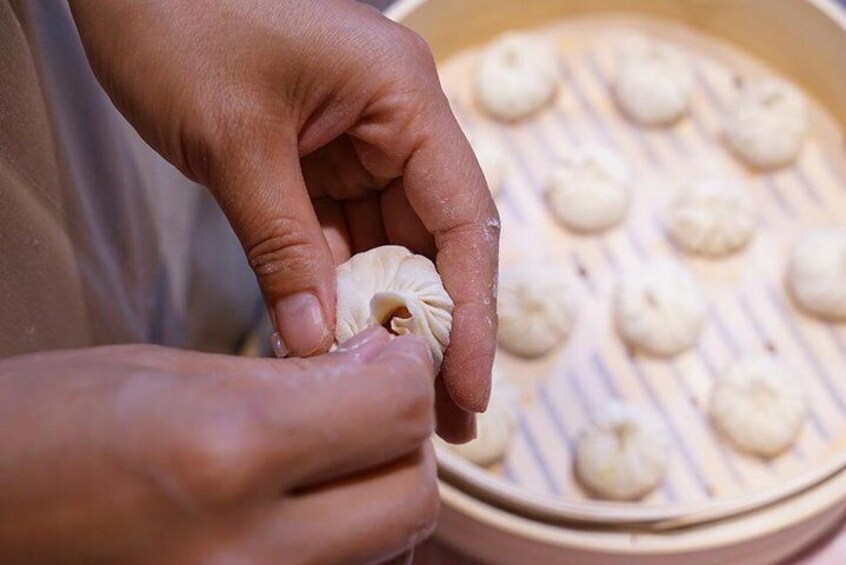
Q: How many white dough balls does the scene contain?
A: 13